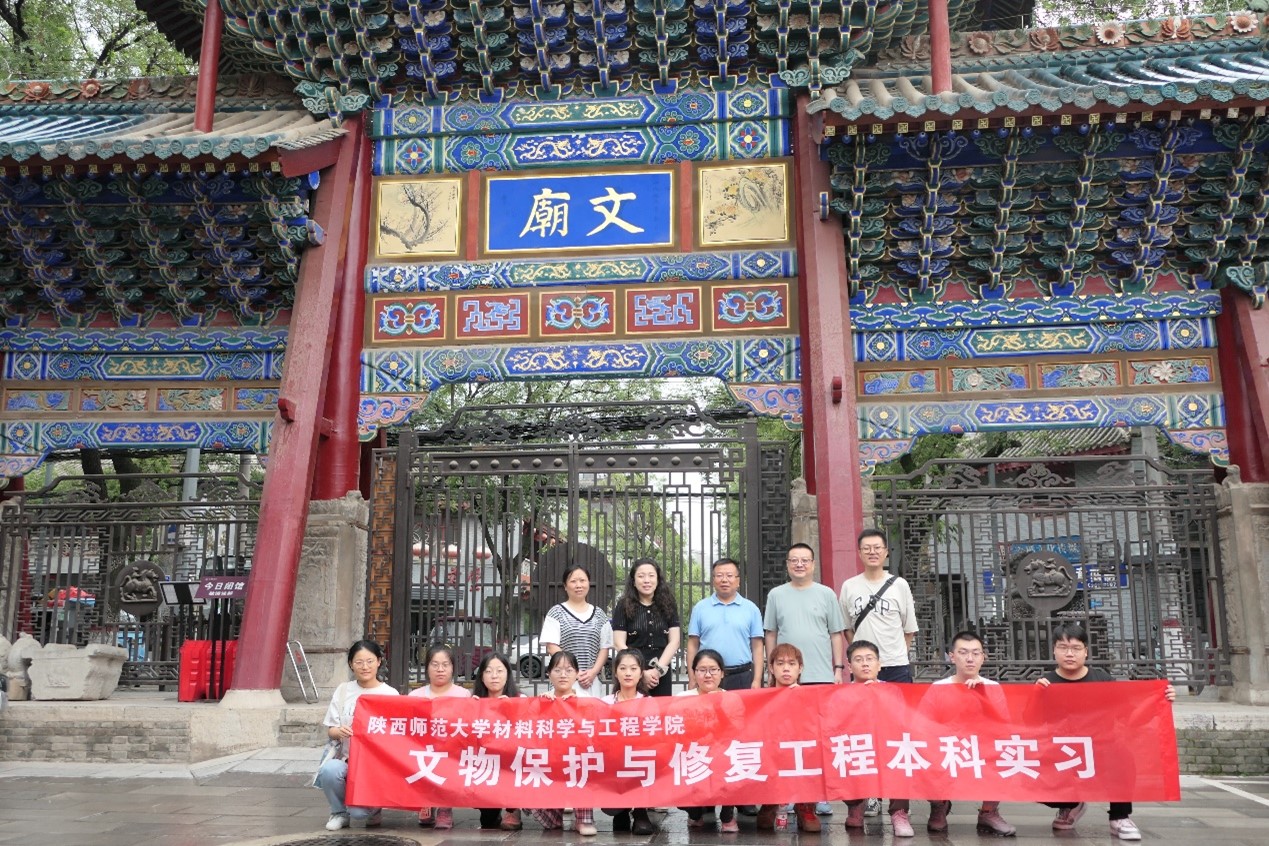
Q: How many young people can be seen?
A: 10